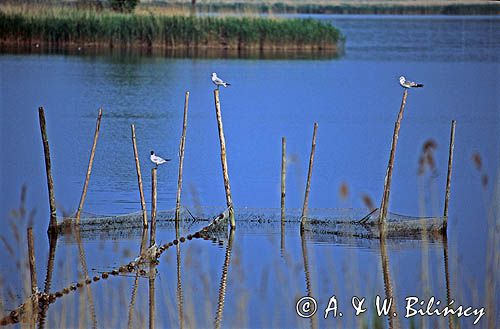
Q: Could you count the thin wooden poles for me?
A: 11